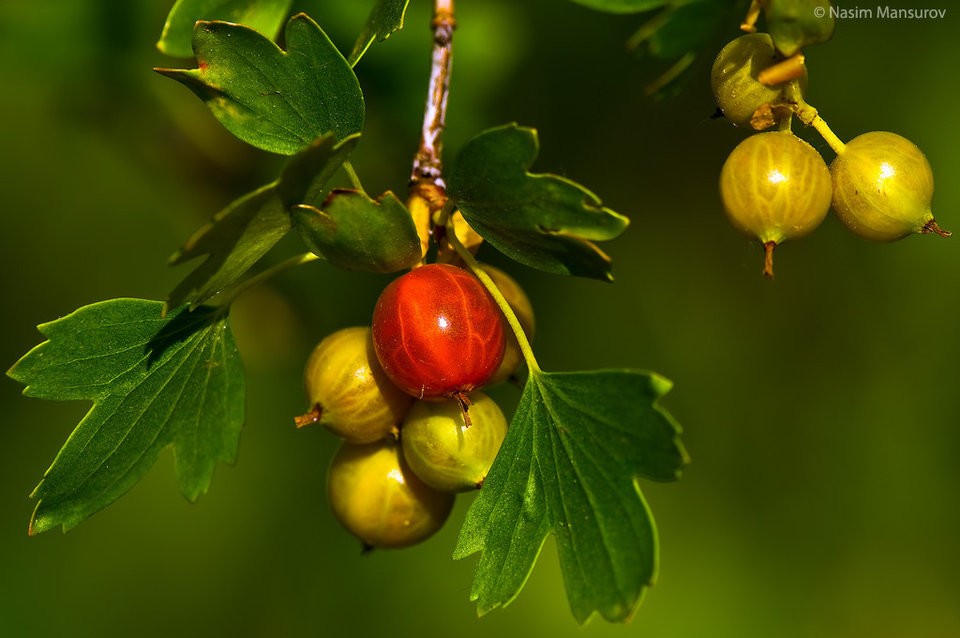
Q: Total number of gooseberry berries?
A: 8